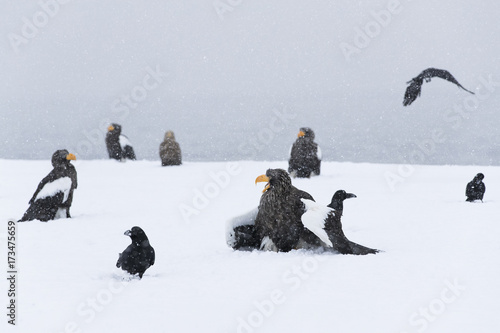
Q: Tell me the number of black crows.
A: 4